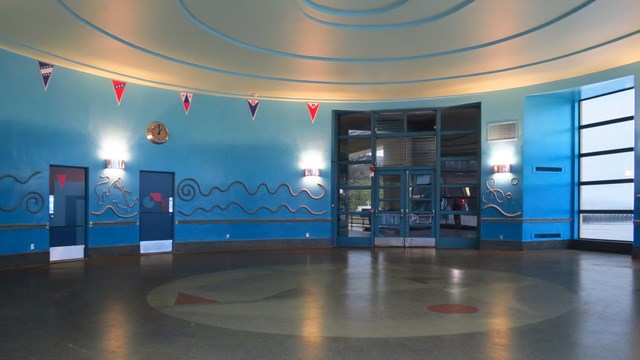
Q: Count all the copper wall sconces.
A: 3